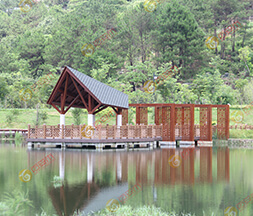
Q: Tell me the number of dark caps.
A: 0